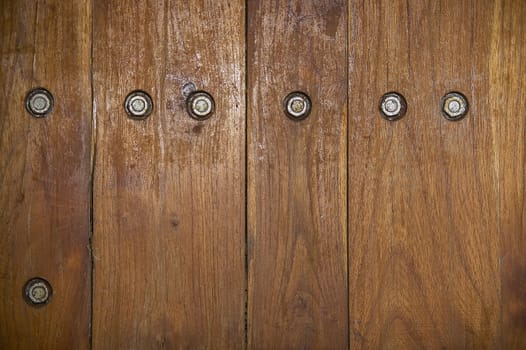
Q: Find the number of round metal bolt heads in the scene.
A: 7